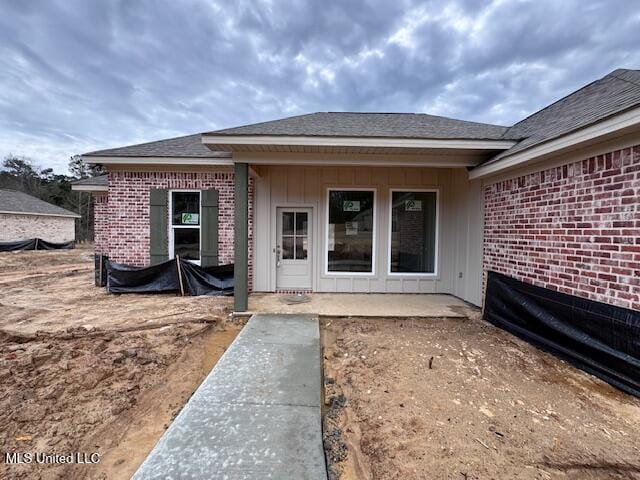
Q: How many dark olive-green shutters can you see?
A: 2